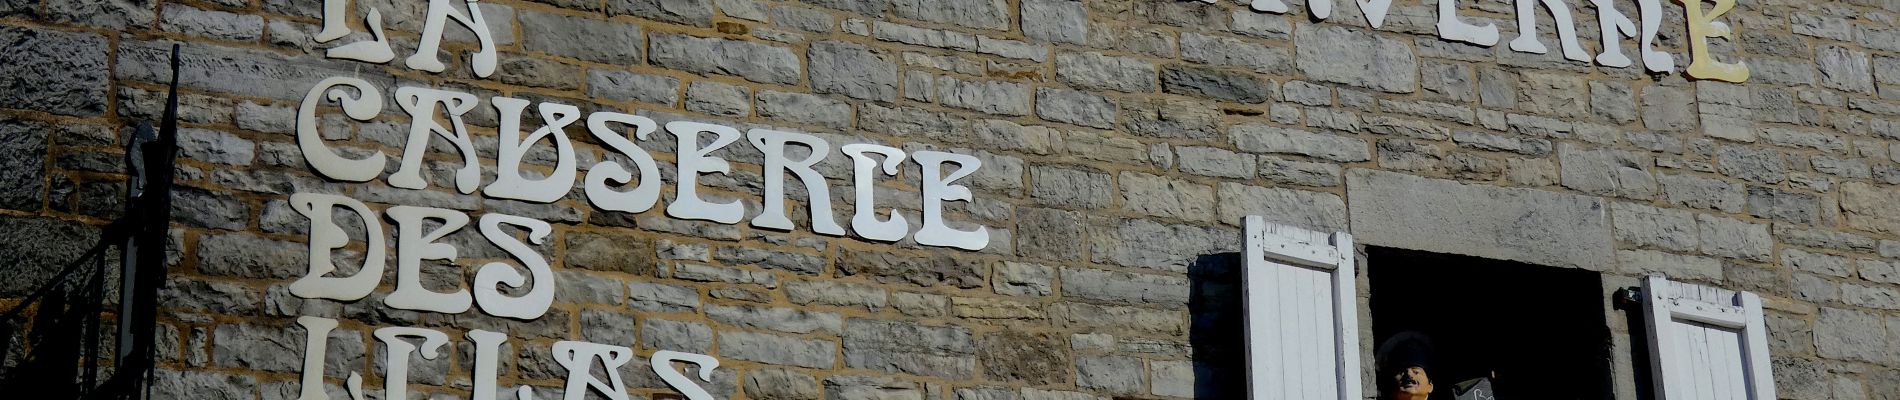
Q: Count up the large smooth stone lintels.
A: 1